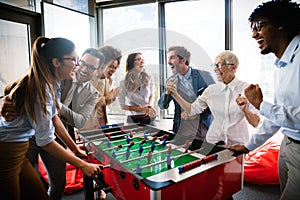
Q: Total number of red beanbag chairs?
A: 2